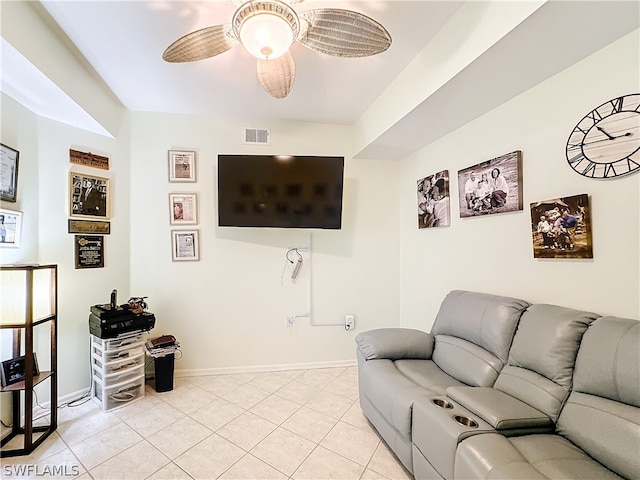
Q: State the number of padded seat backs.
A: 3